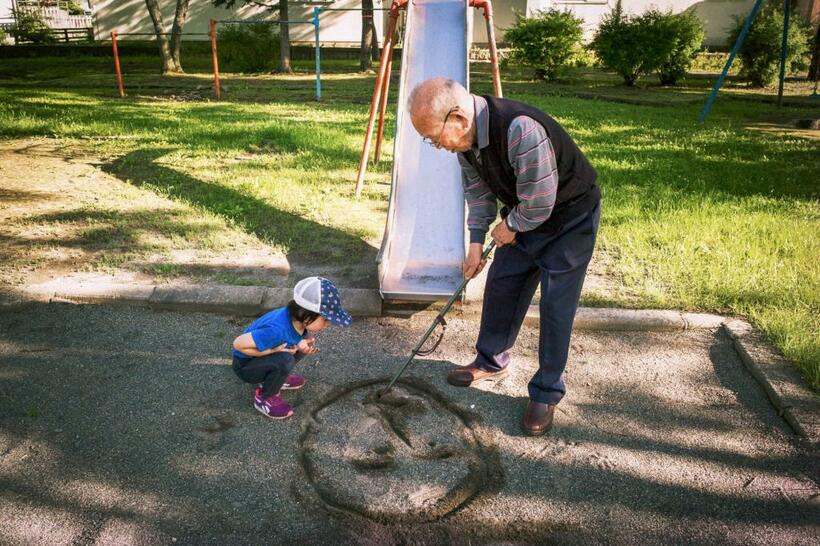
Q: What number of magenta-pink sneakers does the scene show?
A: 2